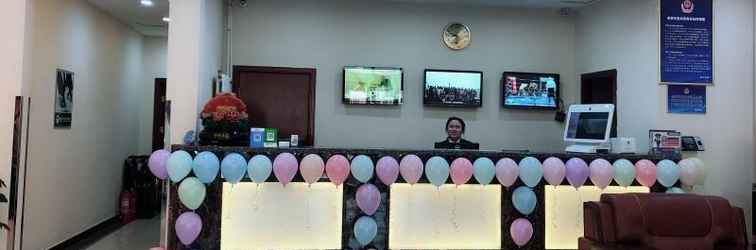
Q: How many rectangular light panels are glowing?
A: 3